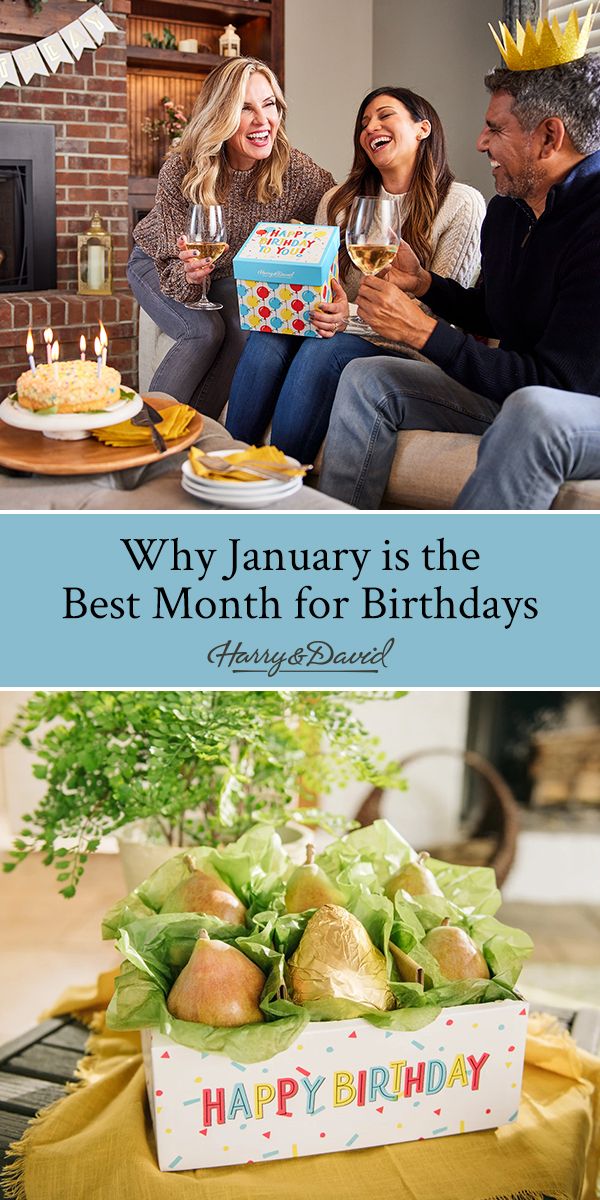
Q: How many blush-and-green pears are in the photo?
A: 5